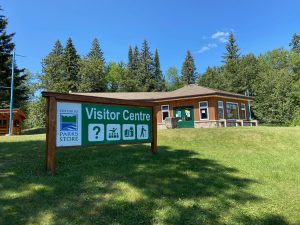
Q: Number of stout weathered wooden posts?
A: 2